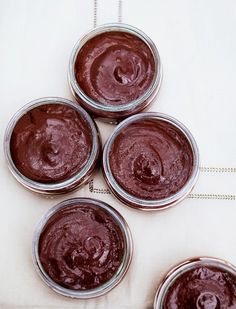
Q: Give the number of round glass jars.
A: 5